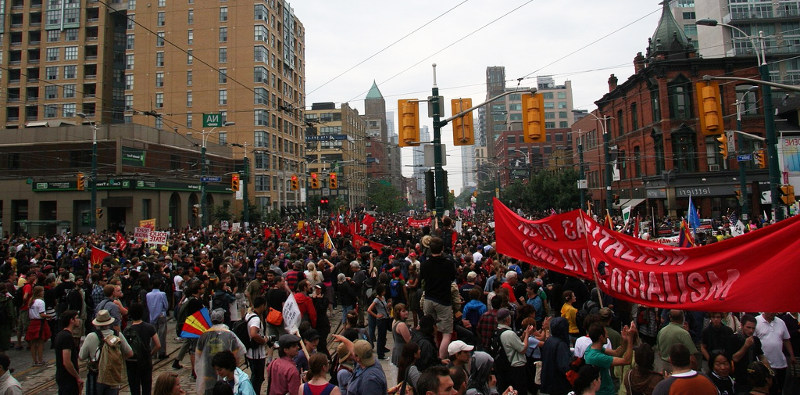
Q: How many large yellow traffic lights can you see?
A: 4